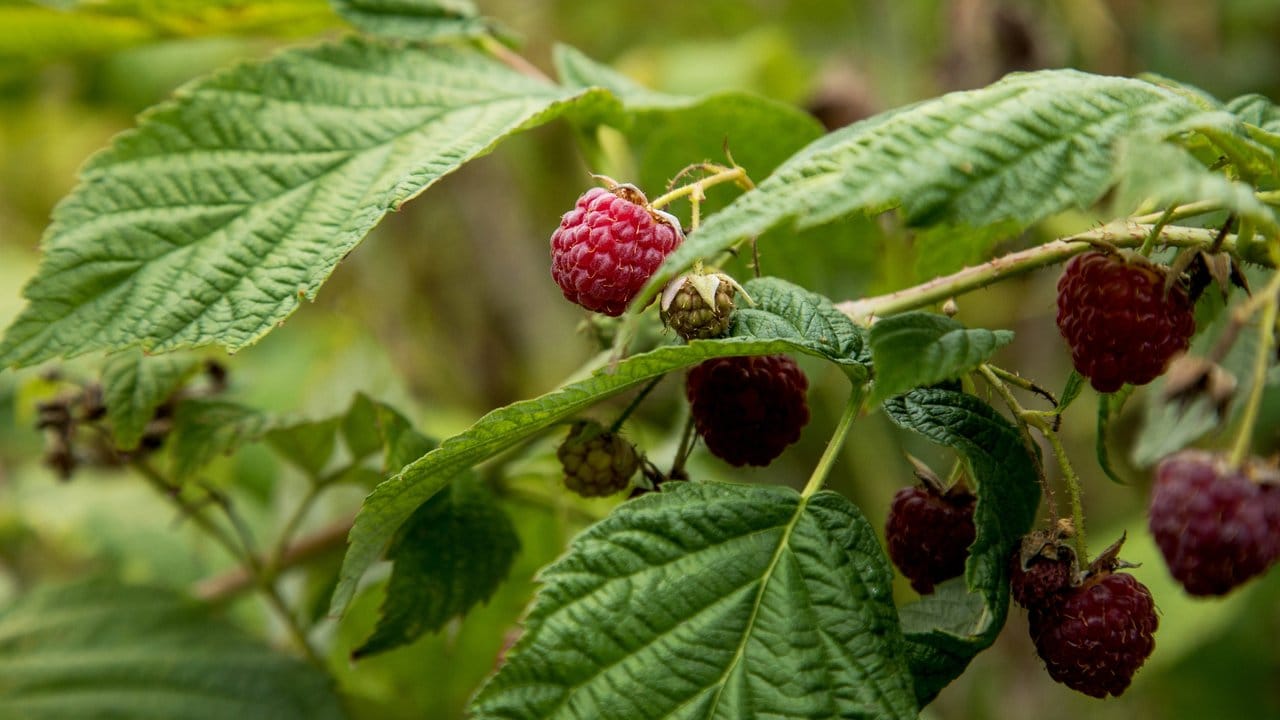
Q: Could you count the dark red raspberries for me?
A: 6